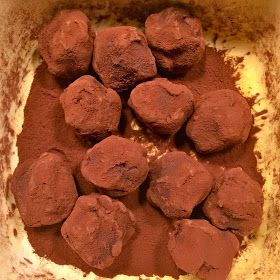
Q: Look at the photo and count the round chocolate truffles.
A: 12